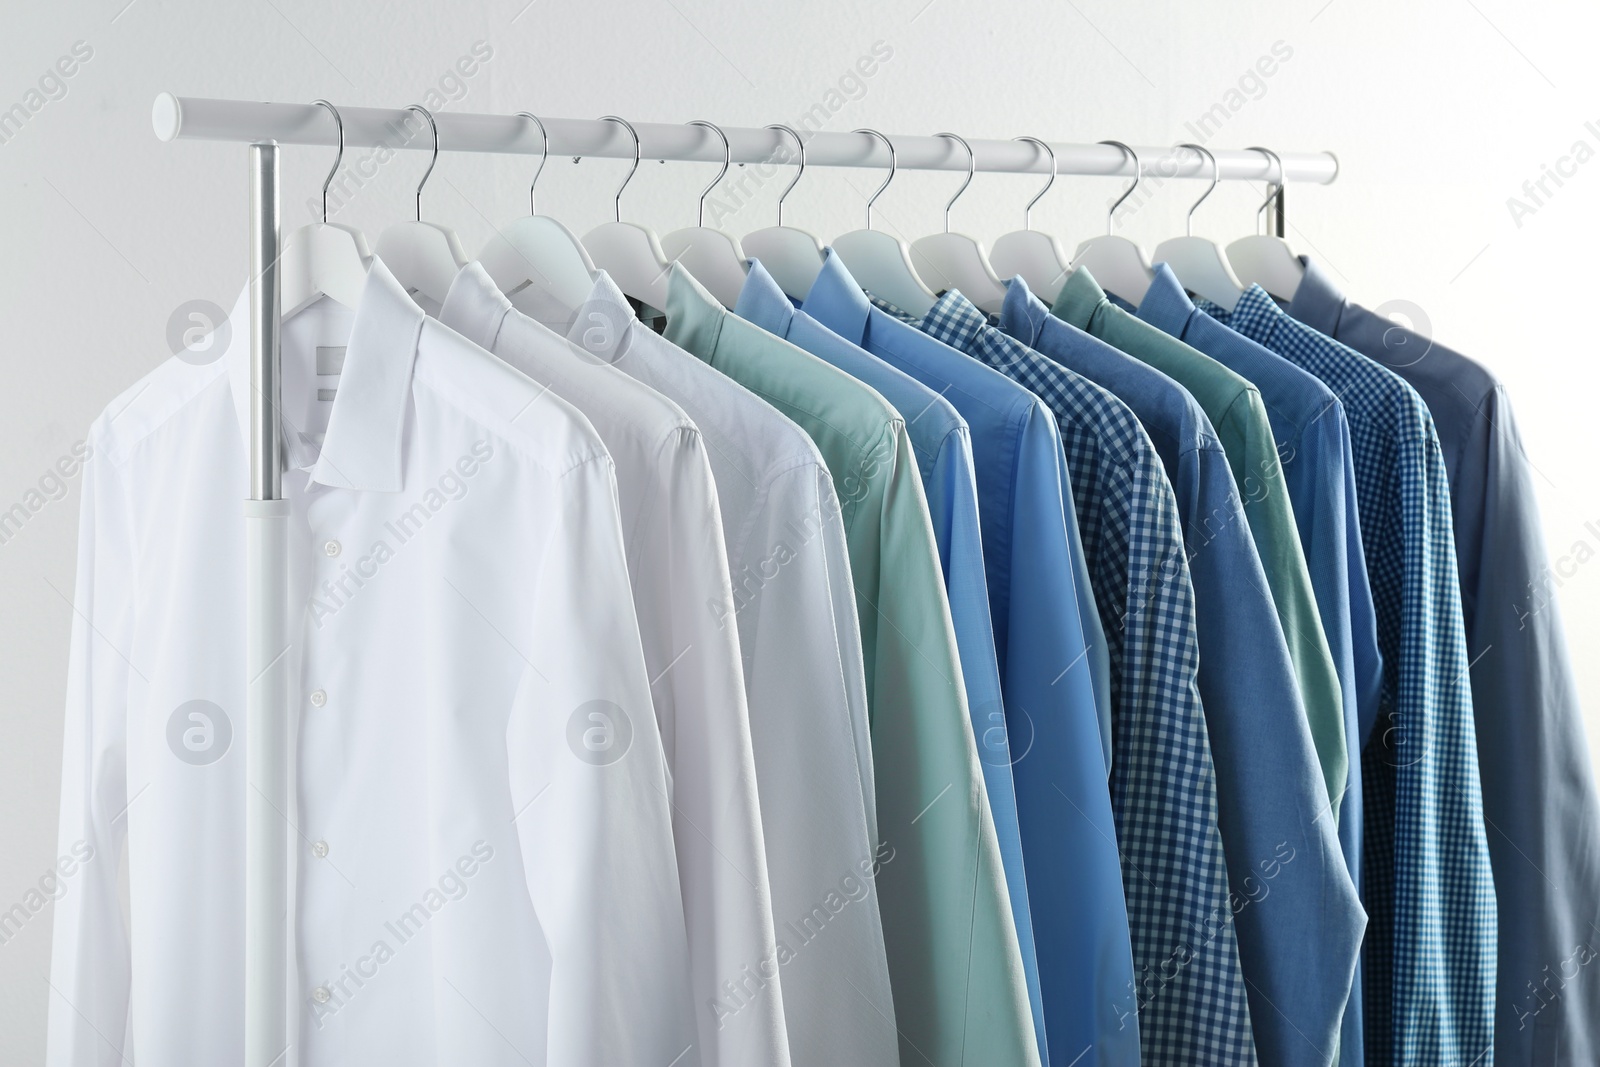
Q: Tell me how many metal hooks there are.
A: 12